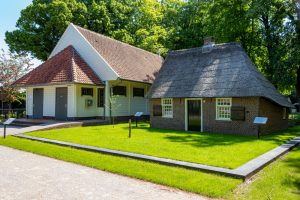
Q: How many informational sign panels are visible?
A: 3